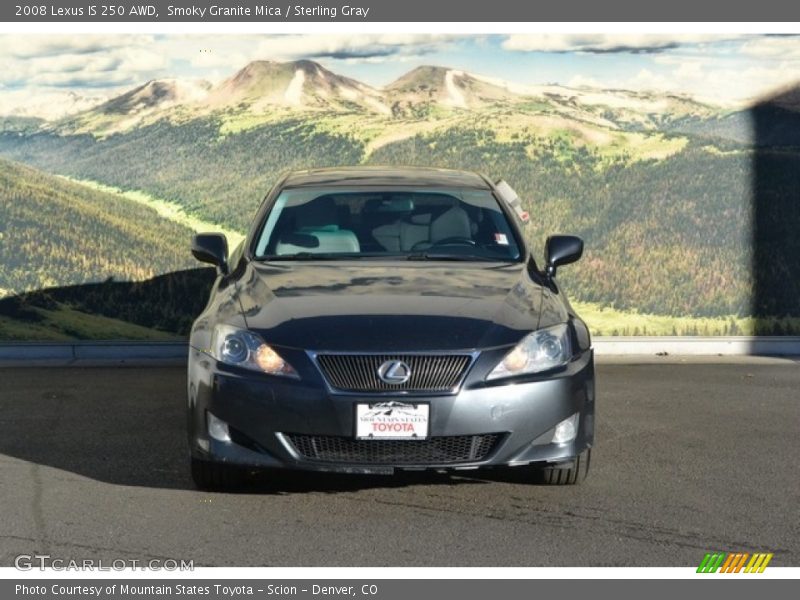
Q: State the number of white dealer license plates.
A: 1